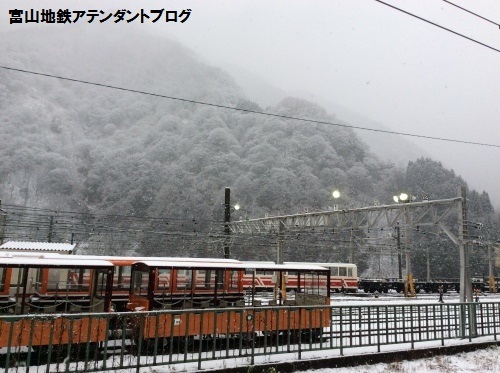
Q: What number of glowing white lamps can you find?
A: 4